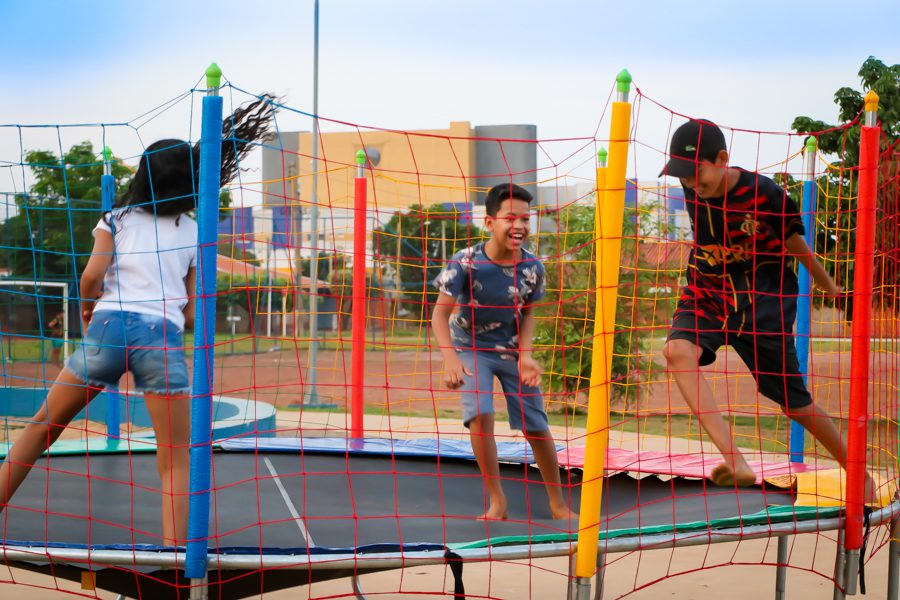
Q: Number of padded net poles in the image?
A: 7